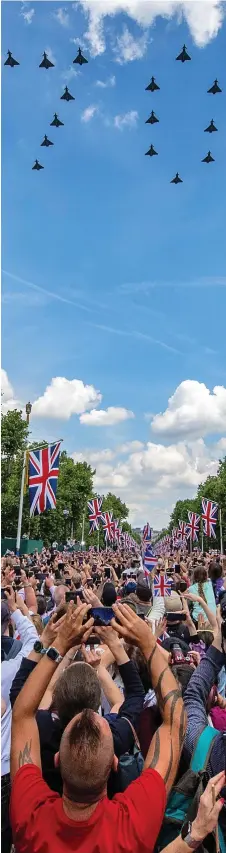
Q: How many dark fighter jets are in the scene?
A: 15